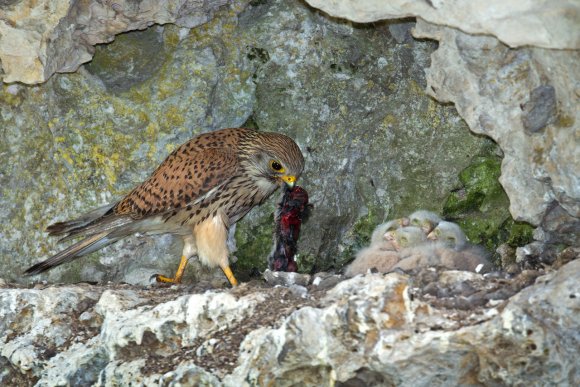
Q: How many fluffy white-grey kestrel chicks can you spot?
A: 4